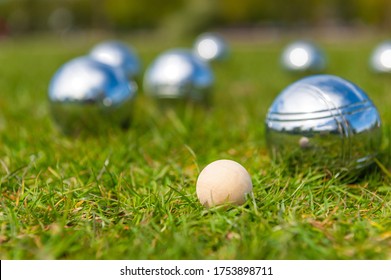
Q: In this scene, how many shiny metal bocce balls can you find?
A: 7